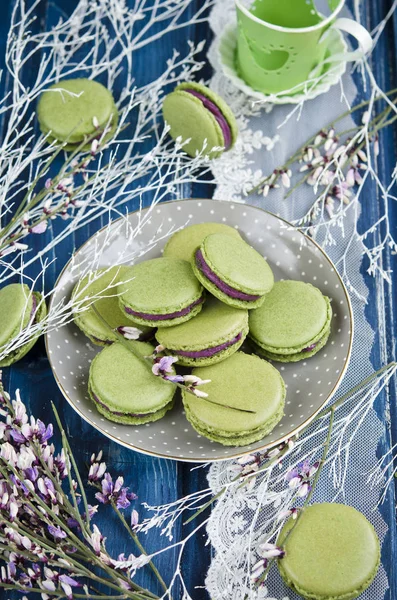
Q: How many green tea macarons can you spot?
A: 12